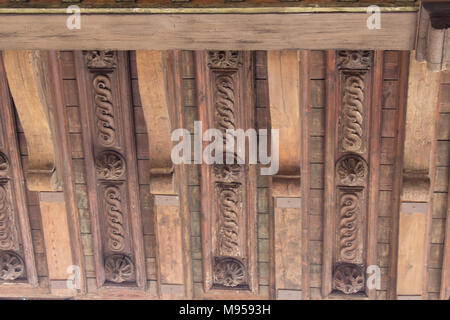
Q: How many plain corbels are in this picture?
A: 4